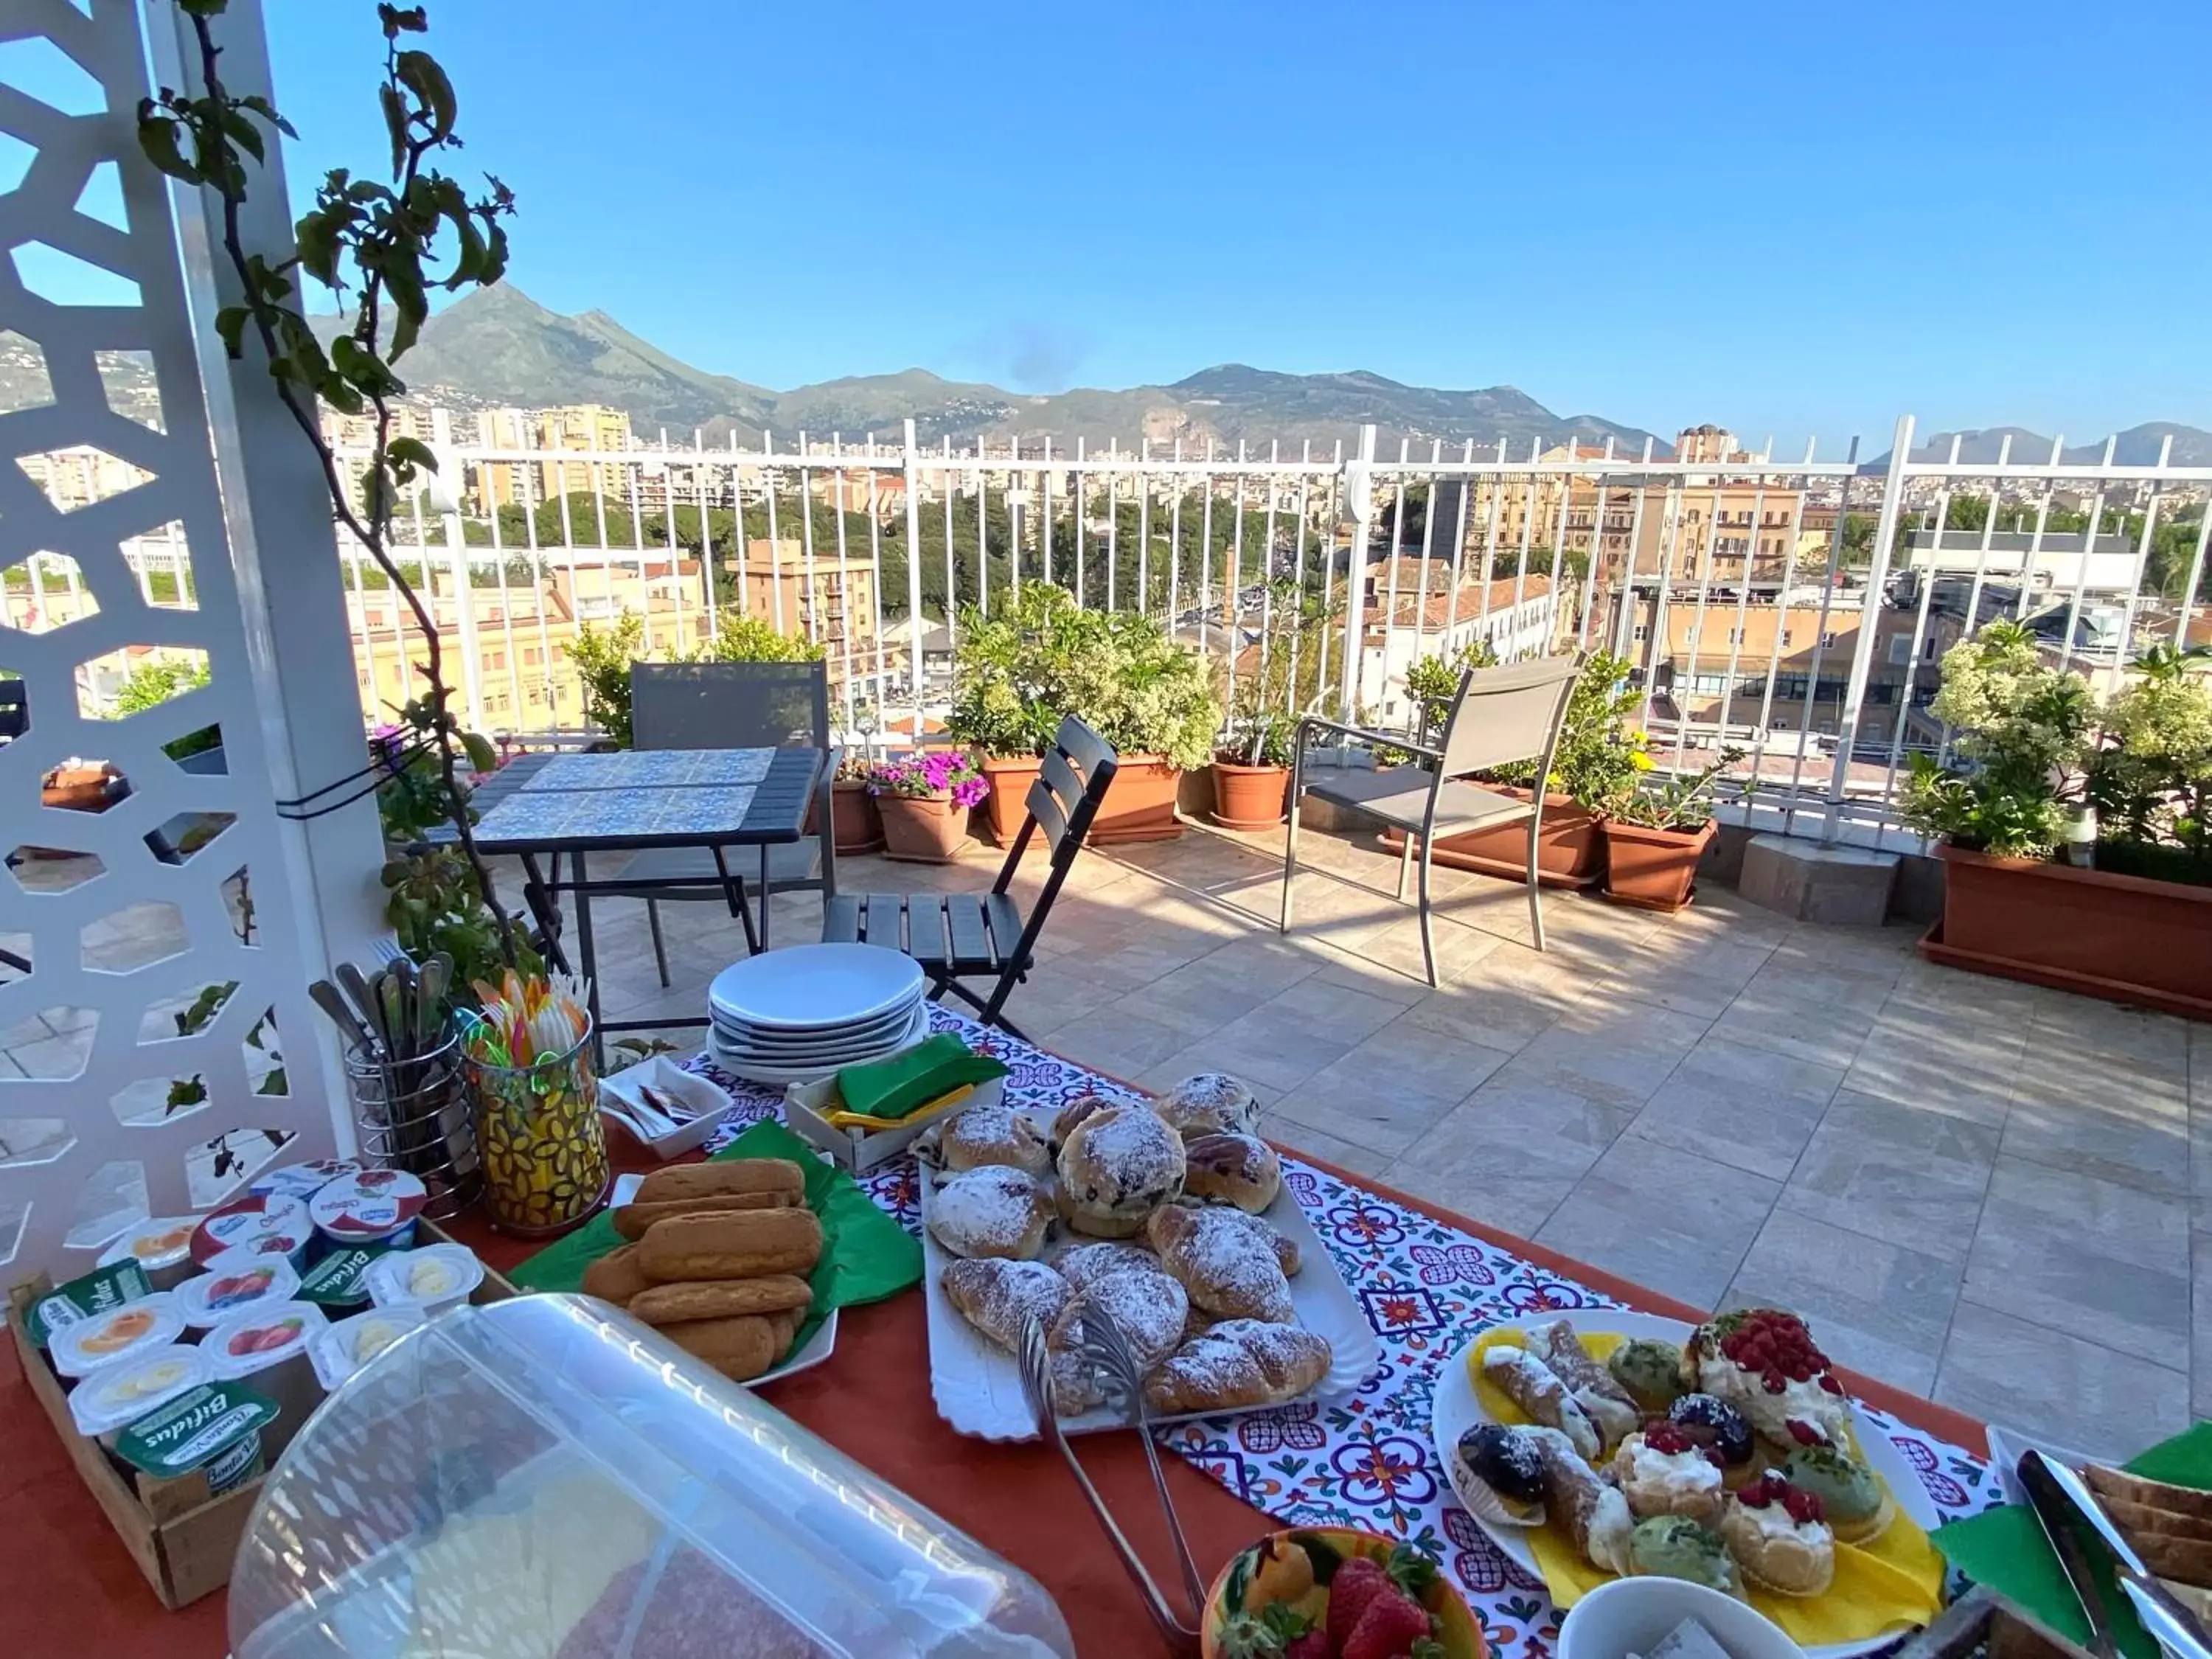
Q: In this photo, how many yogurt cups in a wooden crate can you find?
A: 13